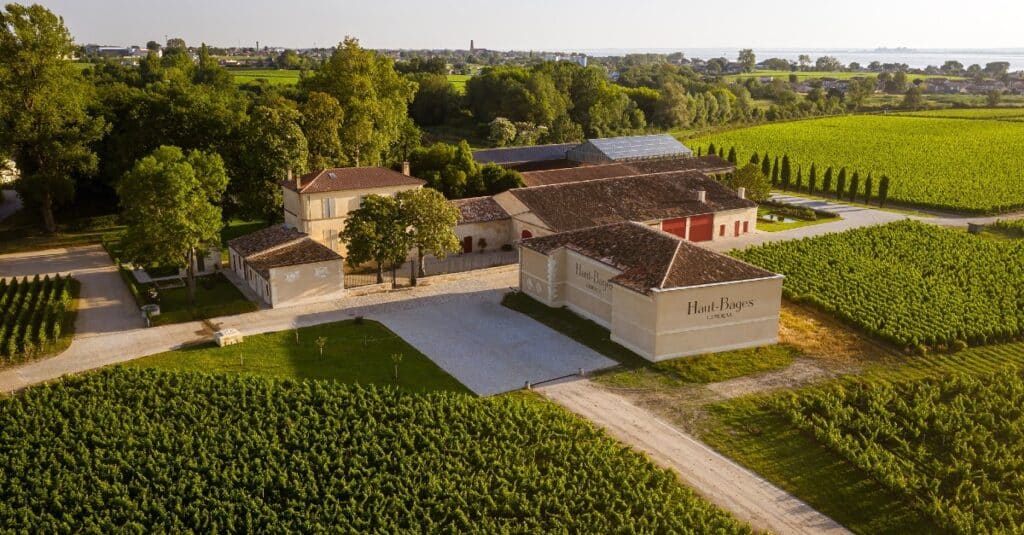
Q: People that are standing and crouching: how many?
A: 0